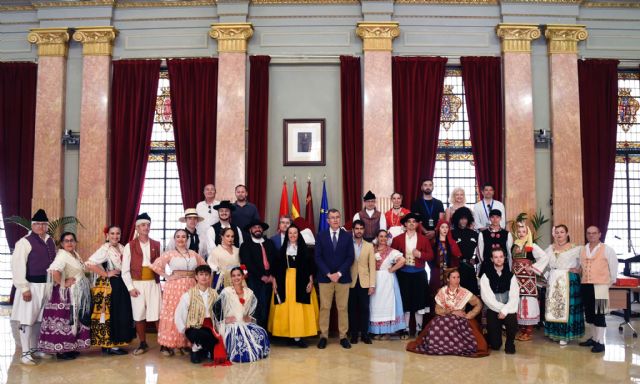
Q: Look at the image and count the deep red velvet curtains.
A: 8